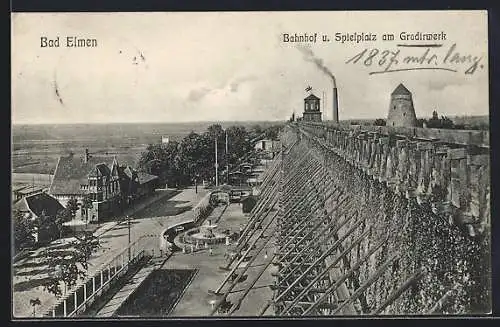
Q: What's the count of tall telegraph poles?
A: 2